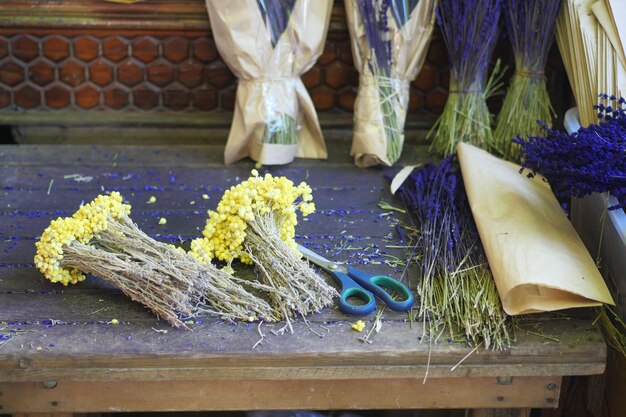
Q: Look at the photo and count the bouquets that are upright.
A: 4